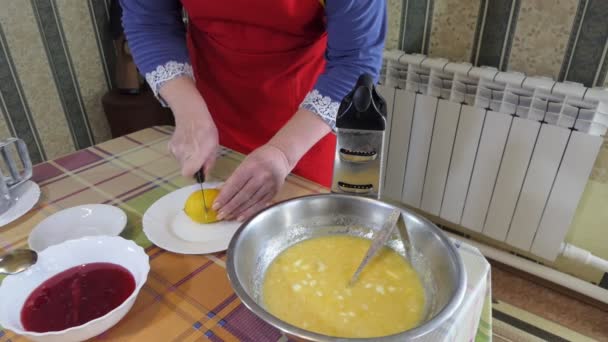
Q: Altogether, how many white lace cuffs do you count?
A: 2